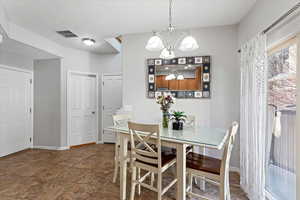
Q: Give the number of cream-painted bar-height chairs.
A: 4